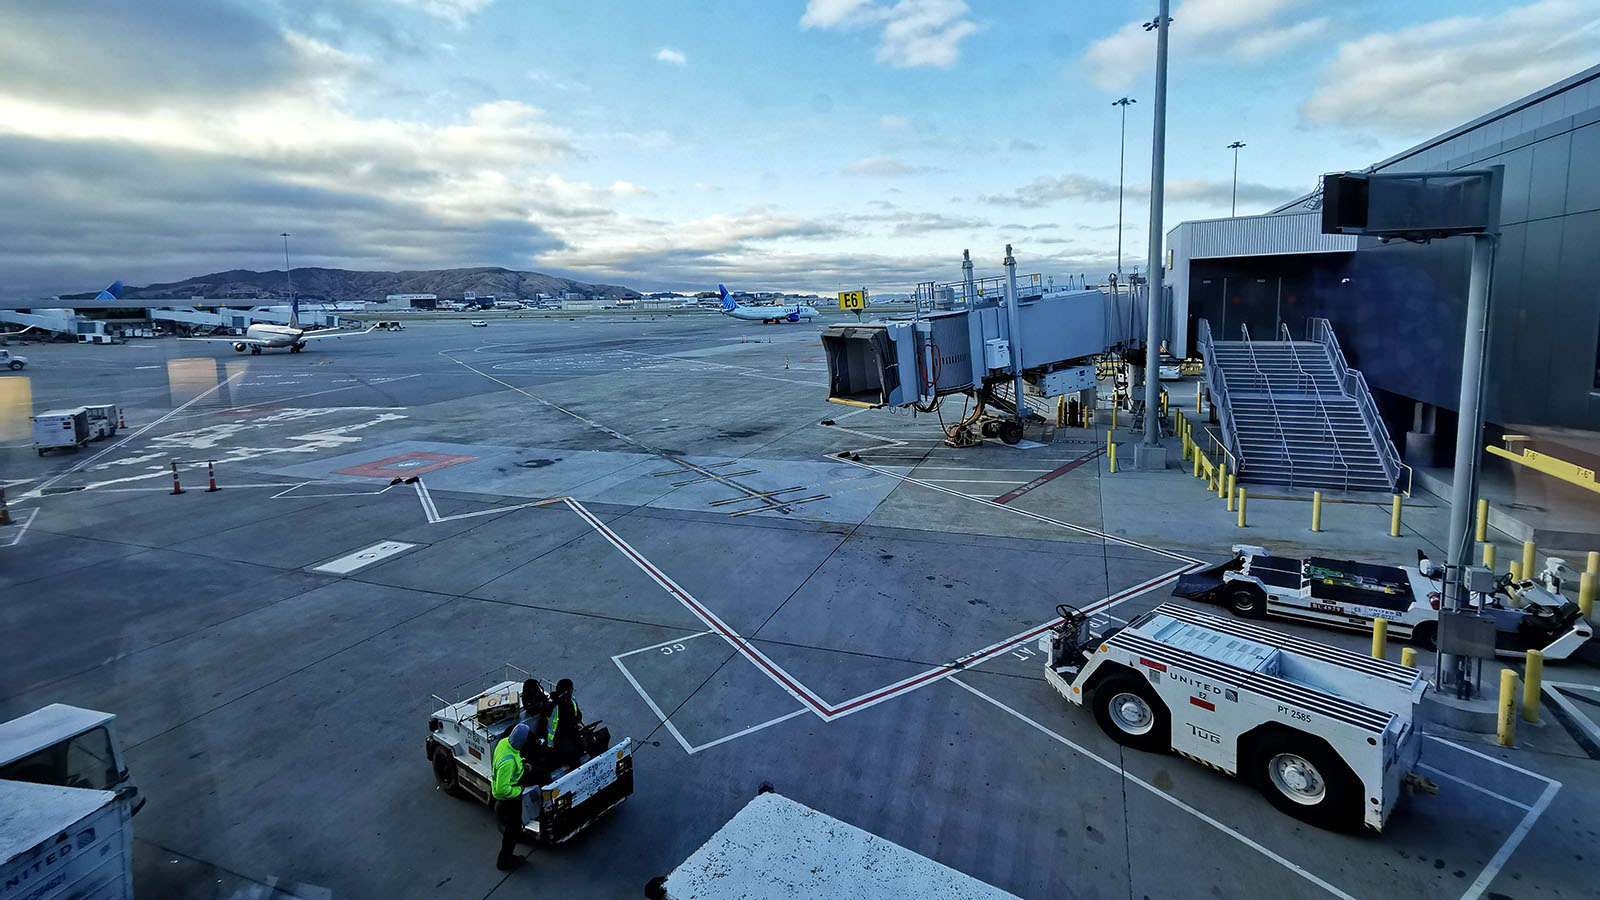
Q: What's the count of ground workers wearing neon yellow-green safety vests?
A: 2